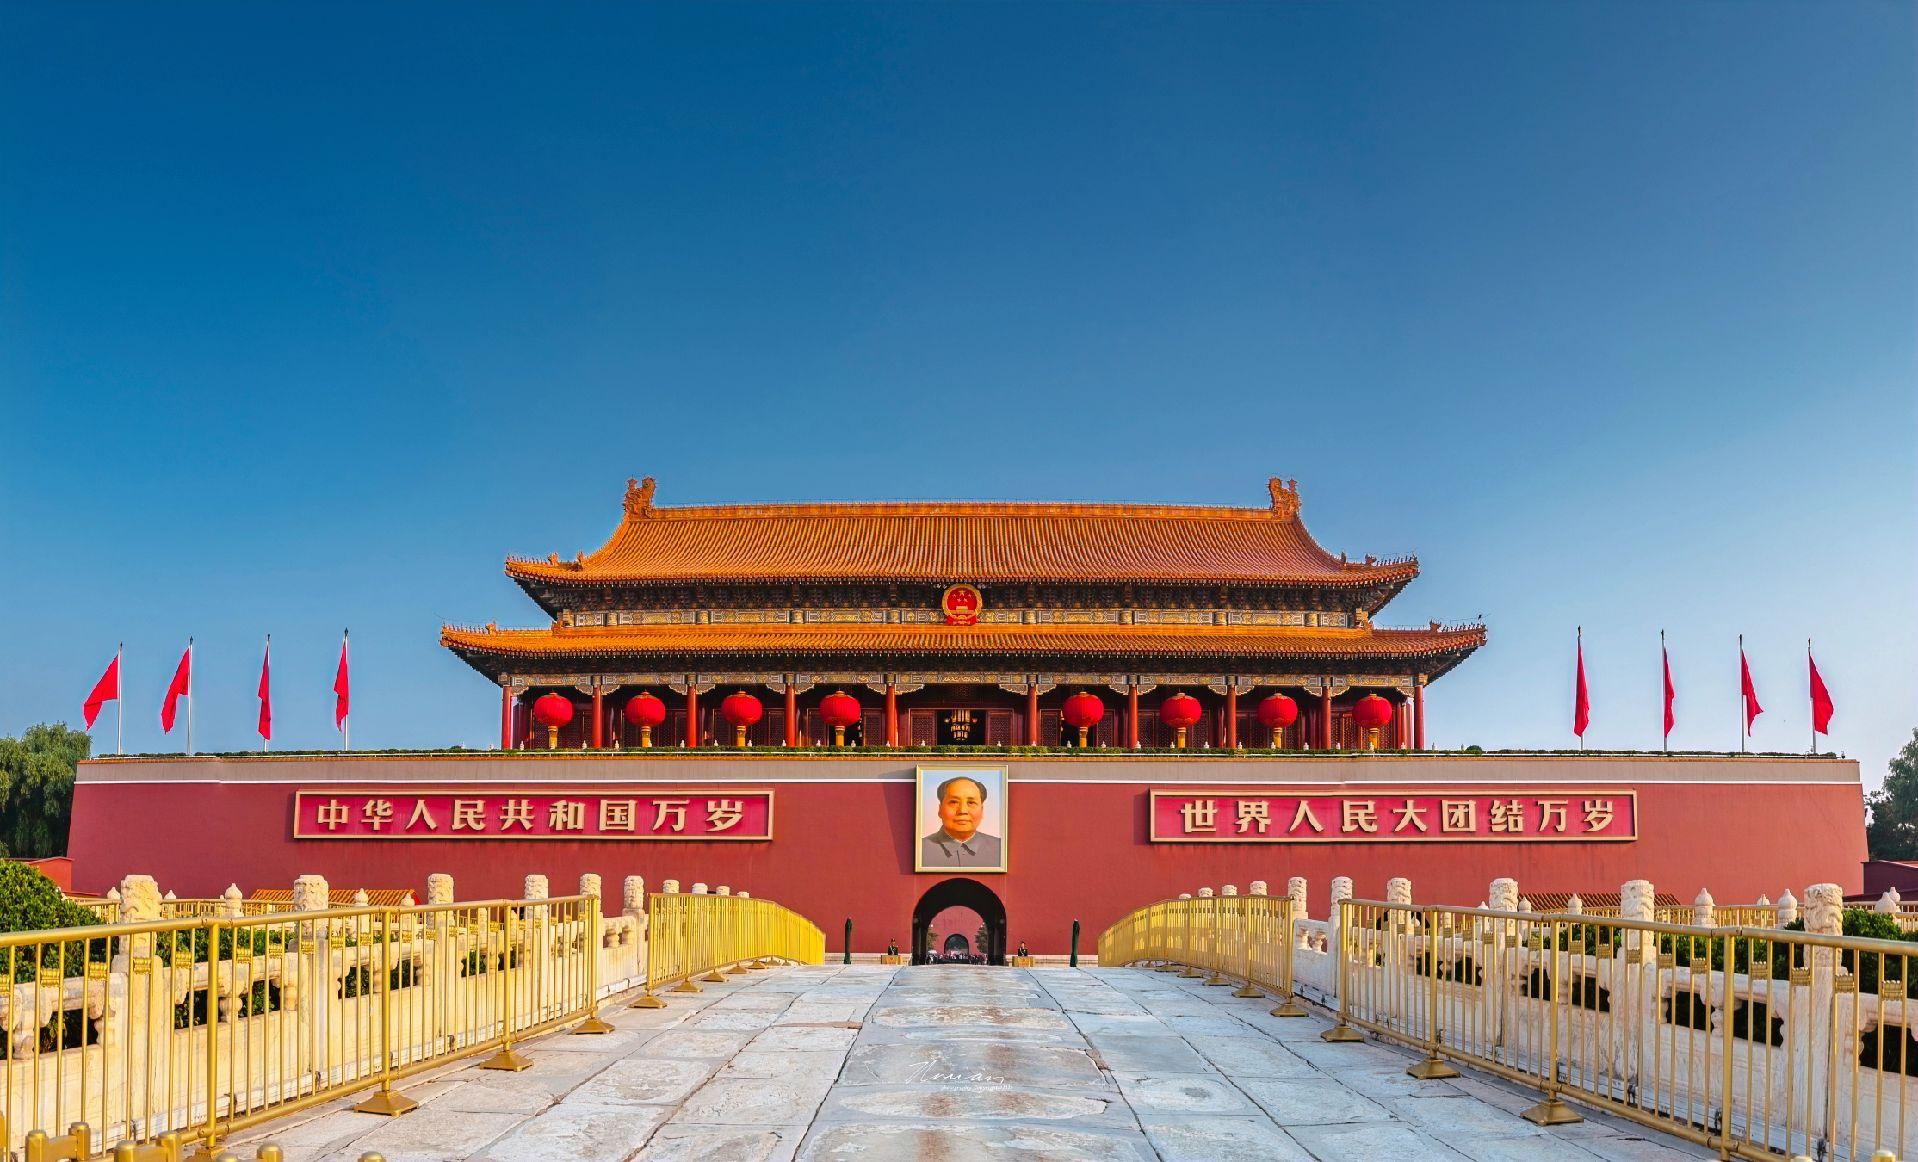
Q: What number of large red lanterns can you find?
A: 8